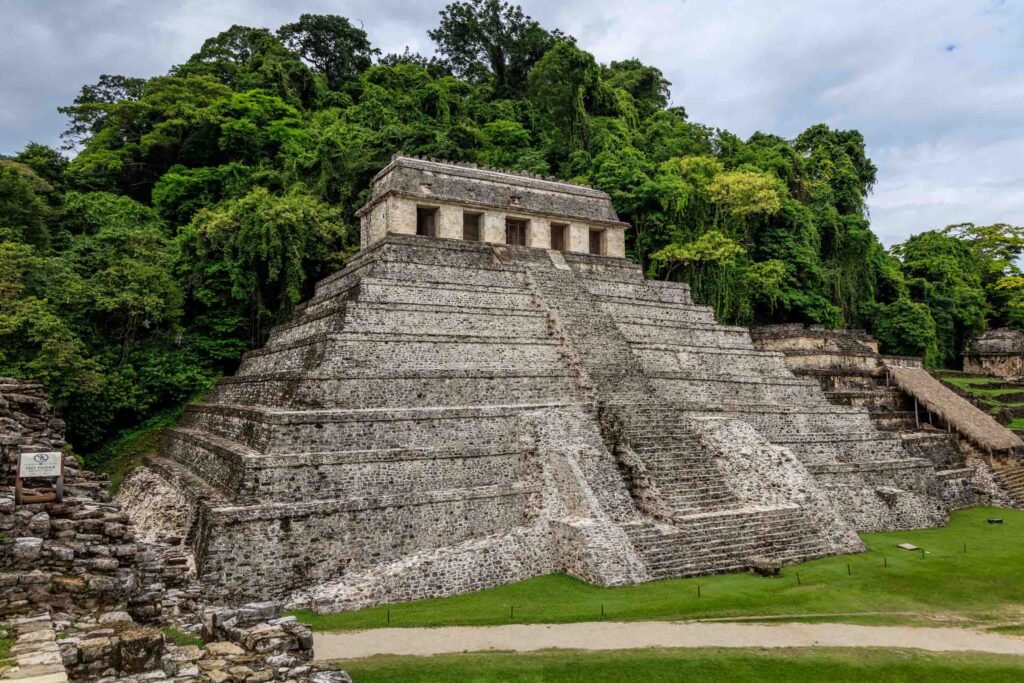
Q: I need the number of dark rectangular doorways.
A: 5